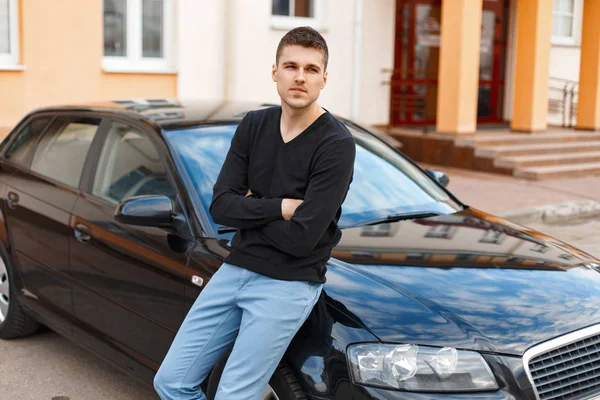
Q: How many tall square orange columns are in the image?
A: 3